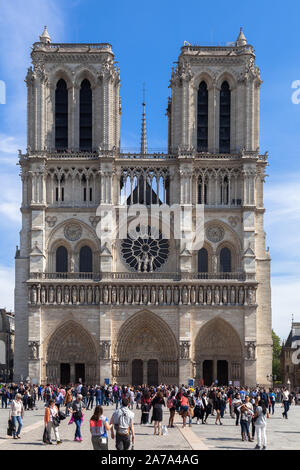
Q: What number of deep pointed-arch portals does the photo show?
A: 3